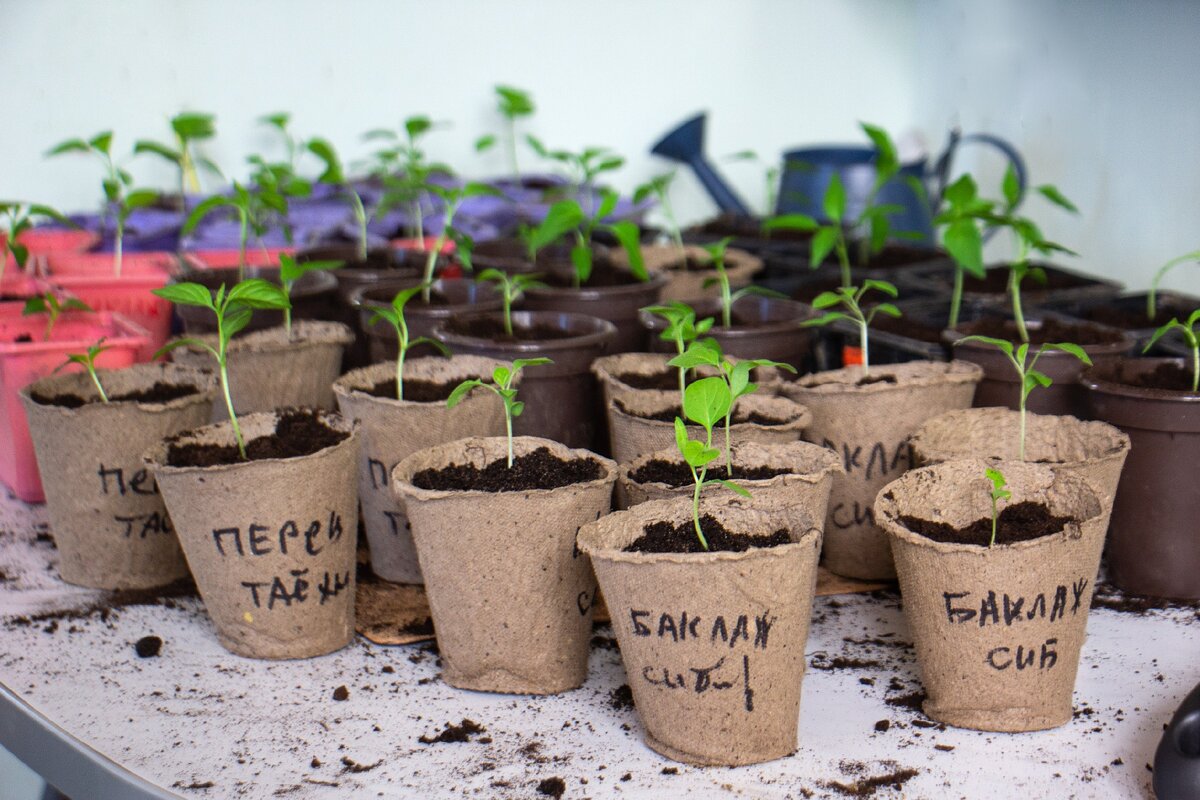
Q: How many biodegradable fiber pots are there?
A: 13